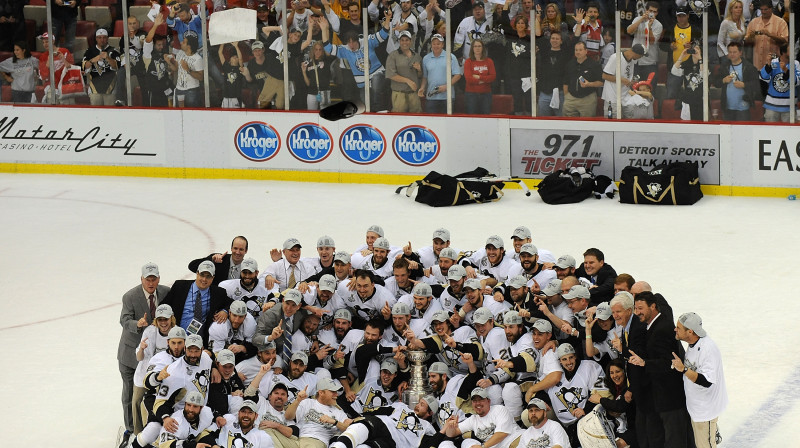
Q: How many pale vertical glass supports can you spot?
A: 10